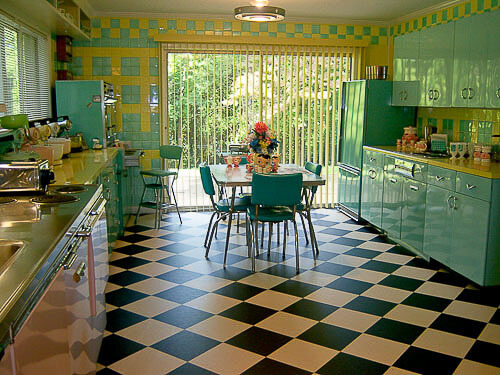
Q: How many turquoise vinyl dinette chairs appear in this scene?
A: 4